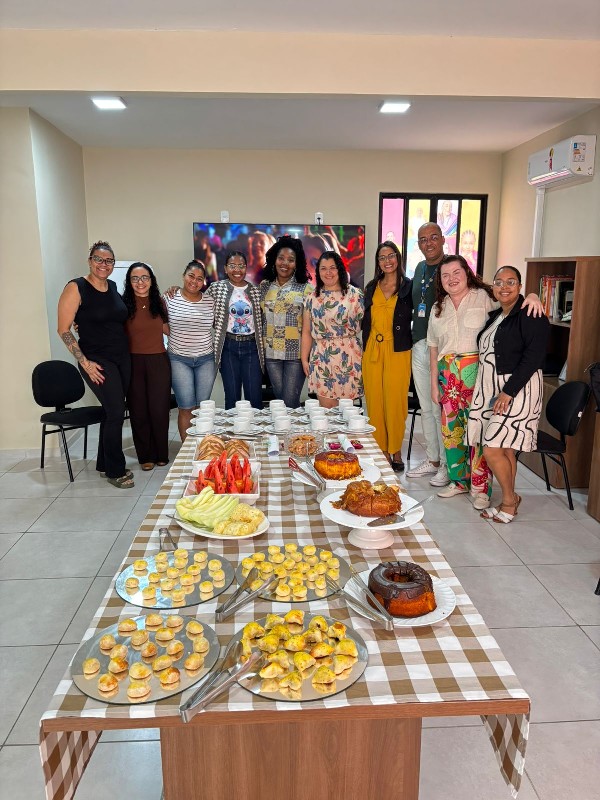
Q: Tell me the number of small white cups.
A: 15